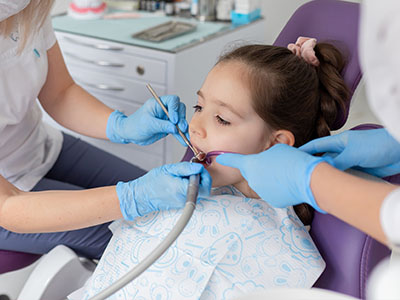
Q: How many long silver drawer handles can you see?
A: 3